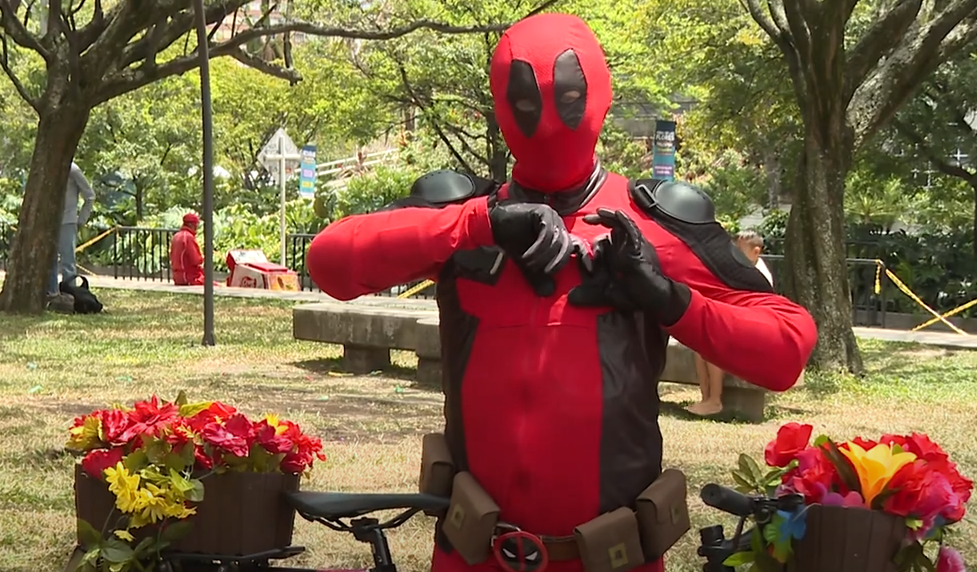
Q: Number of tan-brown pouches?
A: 4